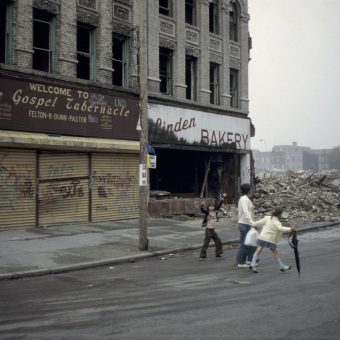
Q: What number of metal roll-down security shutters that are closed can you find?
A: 3